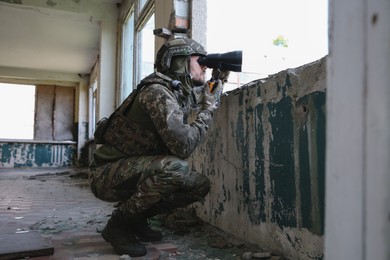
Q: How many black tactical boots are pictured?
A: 2